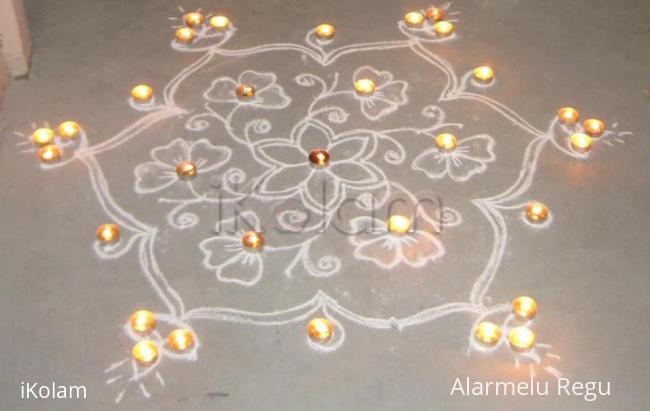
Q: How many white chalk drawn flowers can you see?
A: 7